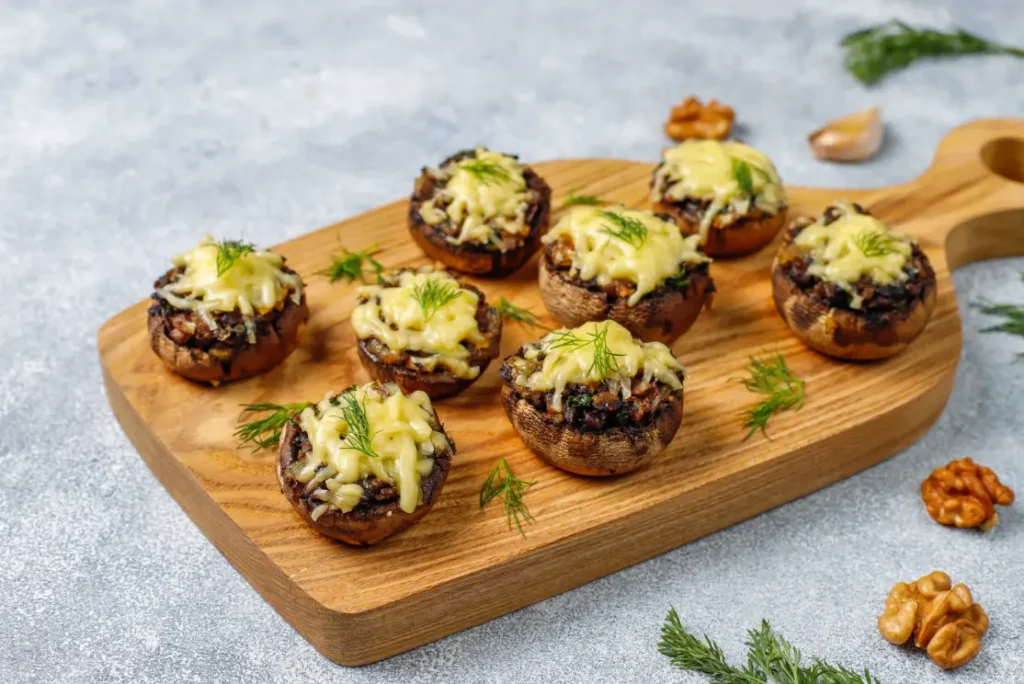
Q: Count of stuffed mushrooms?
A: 8